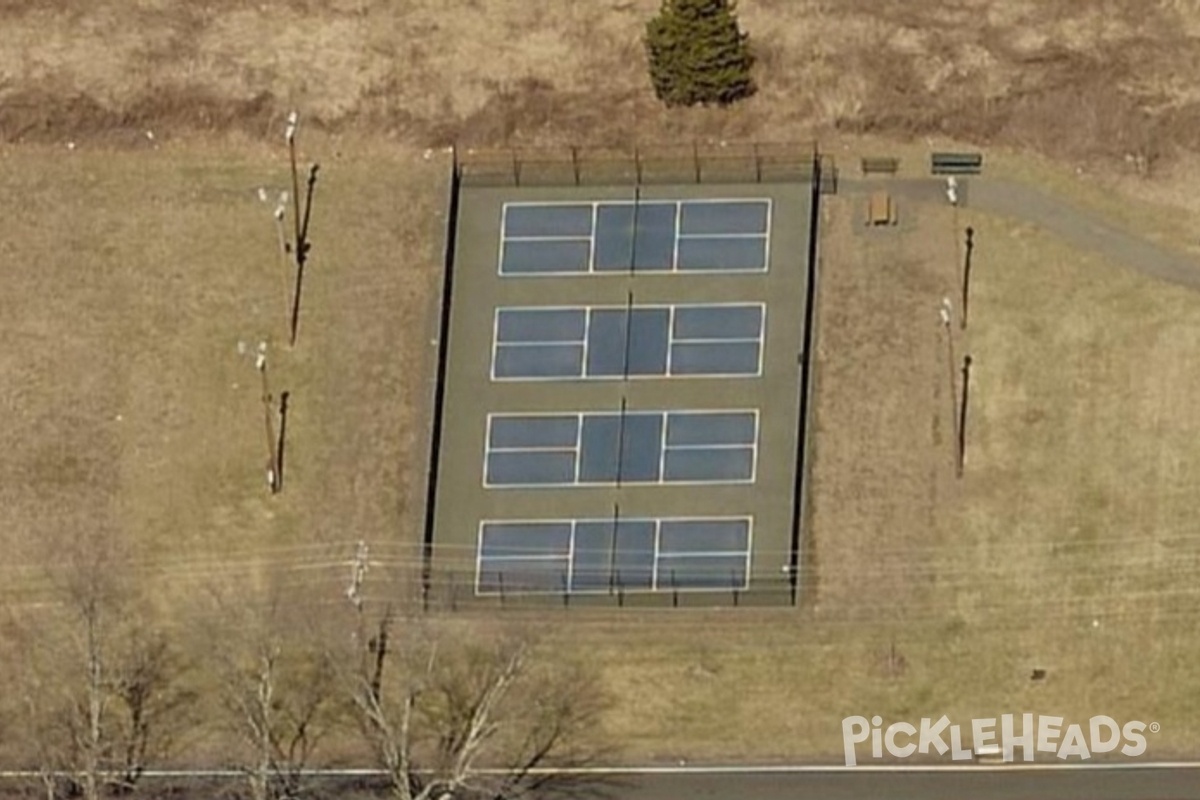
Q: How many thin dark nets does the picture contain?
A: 4